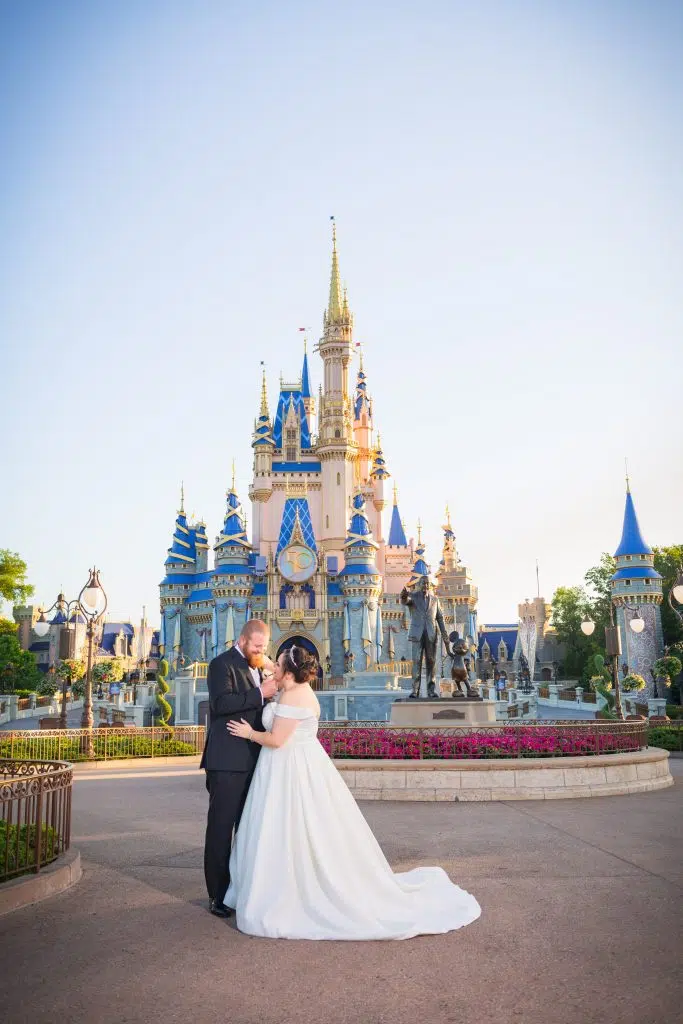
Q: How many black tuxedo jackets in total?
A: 1